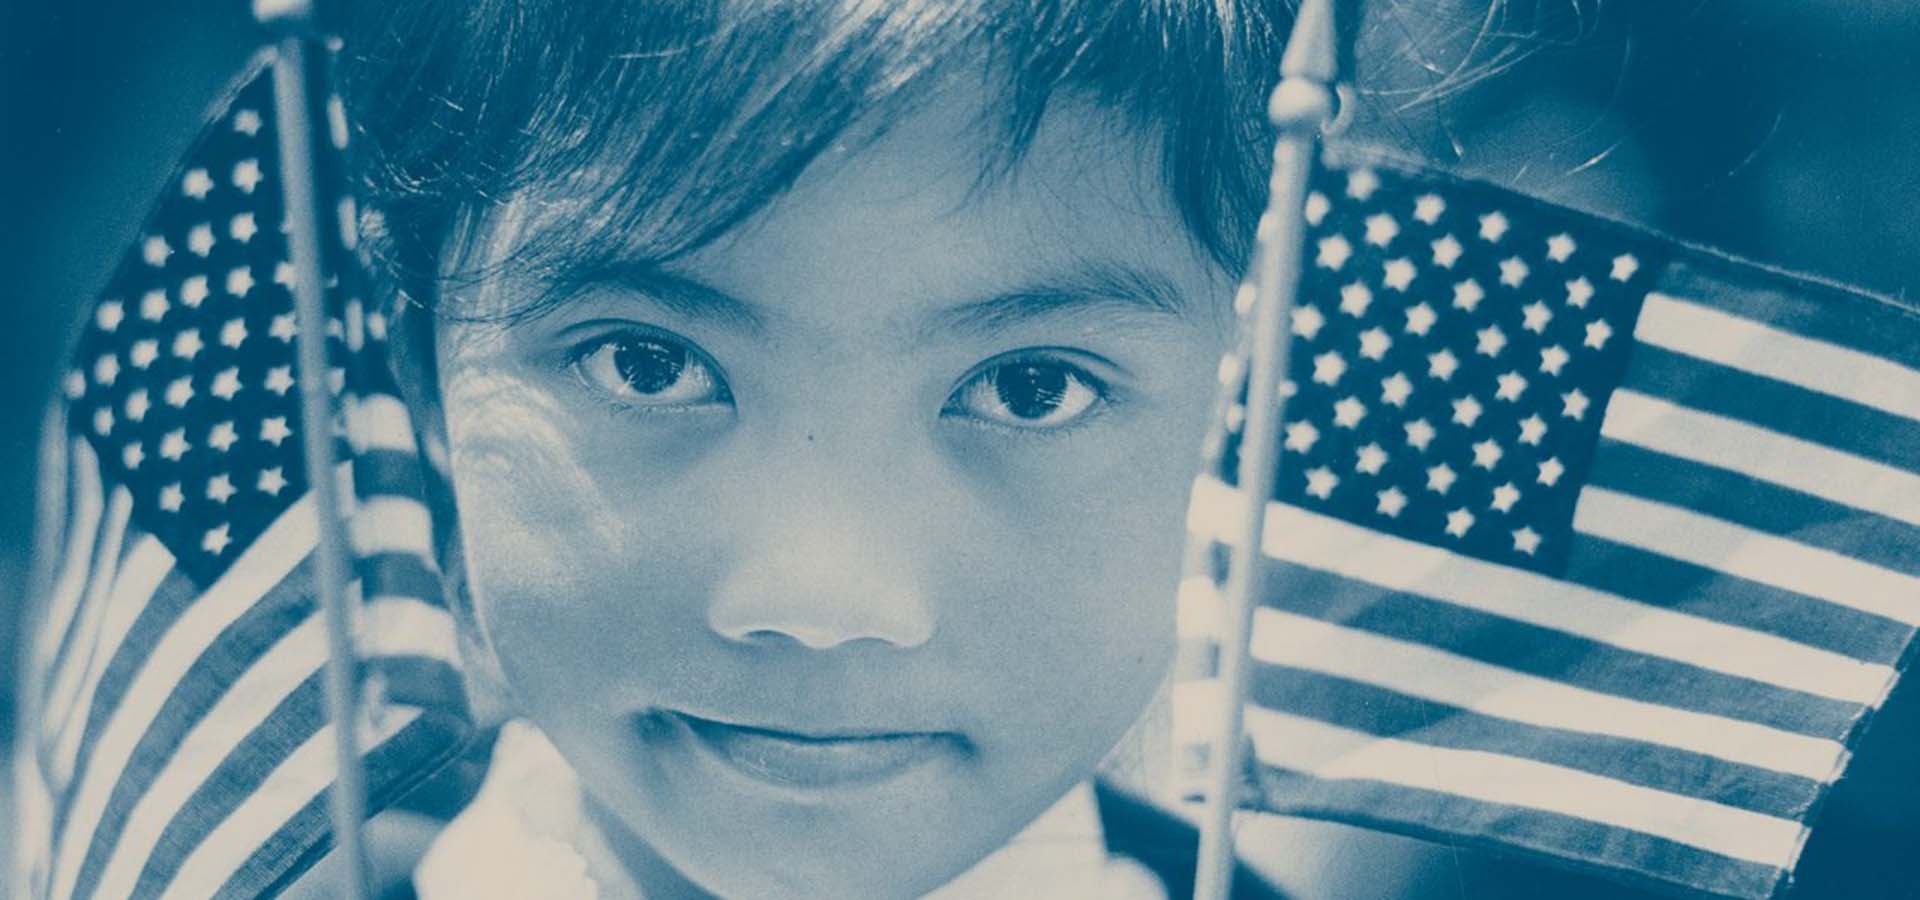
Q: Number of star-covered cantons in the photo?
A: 2